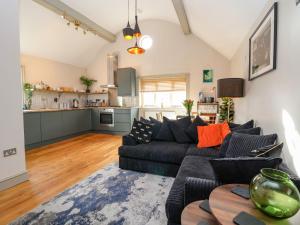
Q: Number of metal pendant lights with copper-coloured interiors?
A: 3